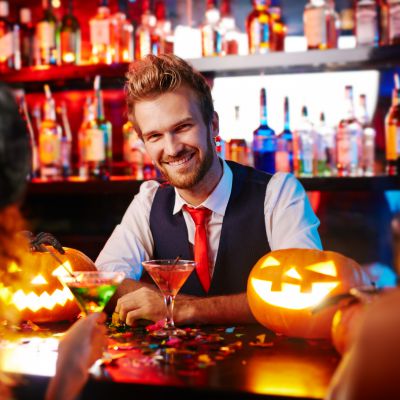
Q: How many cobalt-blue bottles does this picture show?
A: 2